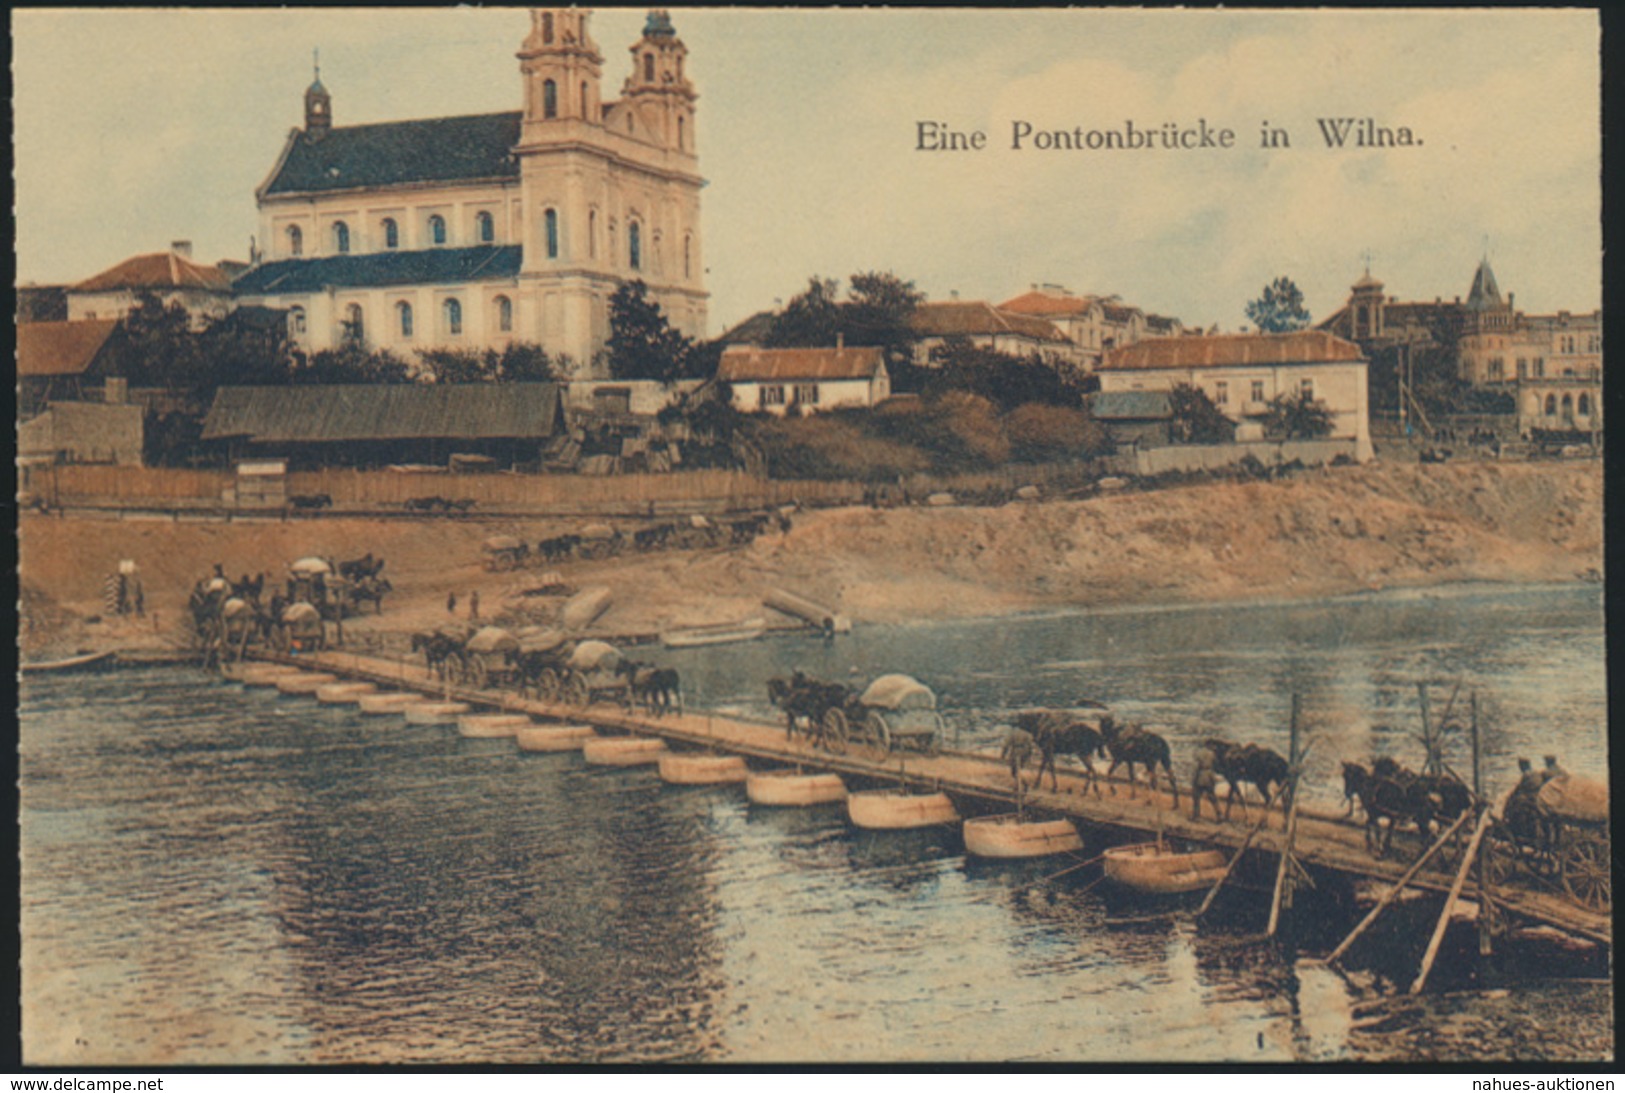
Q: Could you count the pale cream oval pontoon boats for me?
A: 14